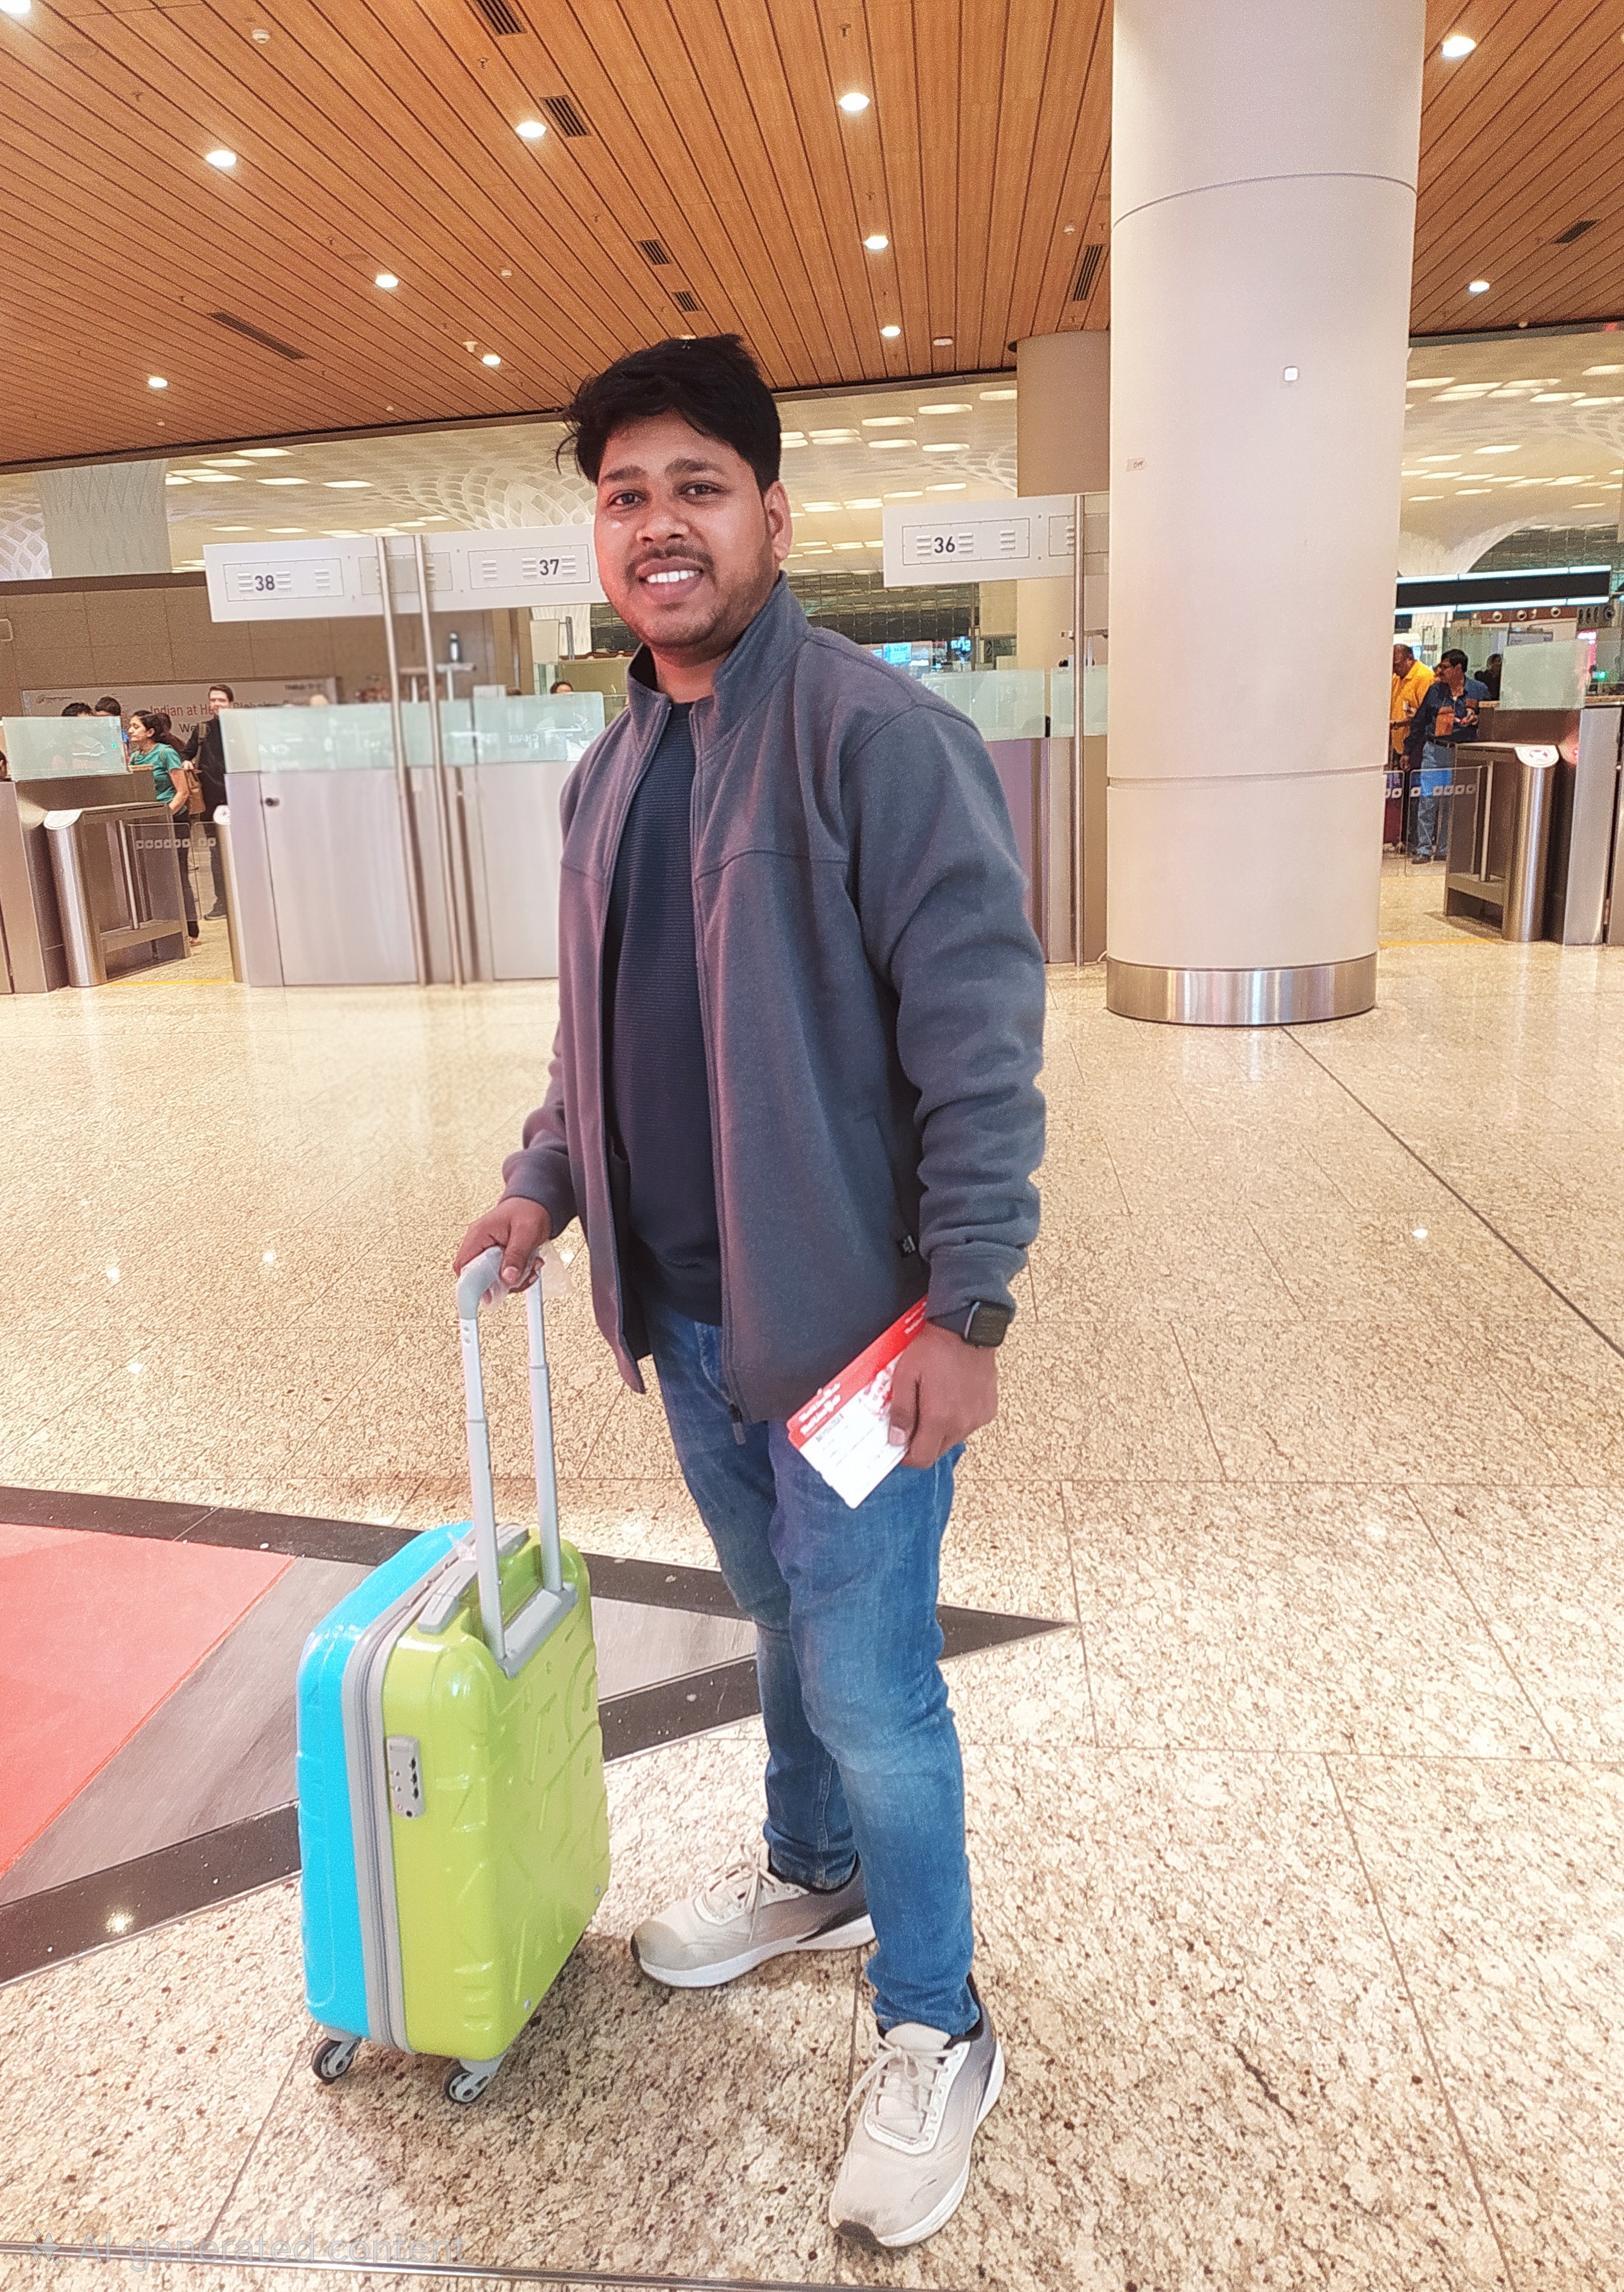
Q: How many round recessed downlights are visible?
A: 11